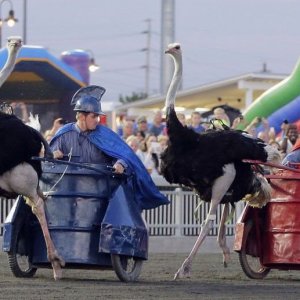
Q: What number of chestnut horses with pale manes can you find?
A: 0